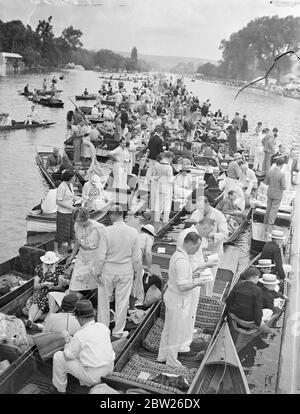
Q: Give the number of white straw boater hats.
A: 3